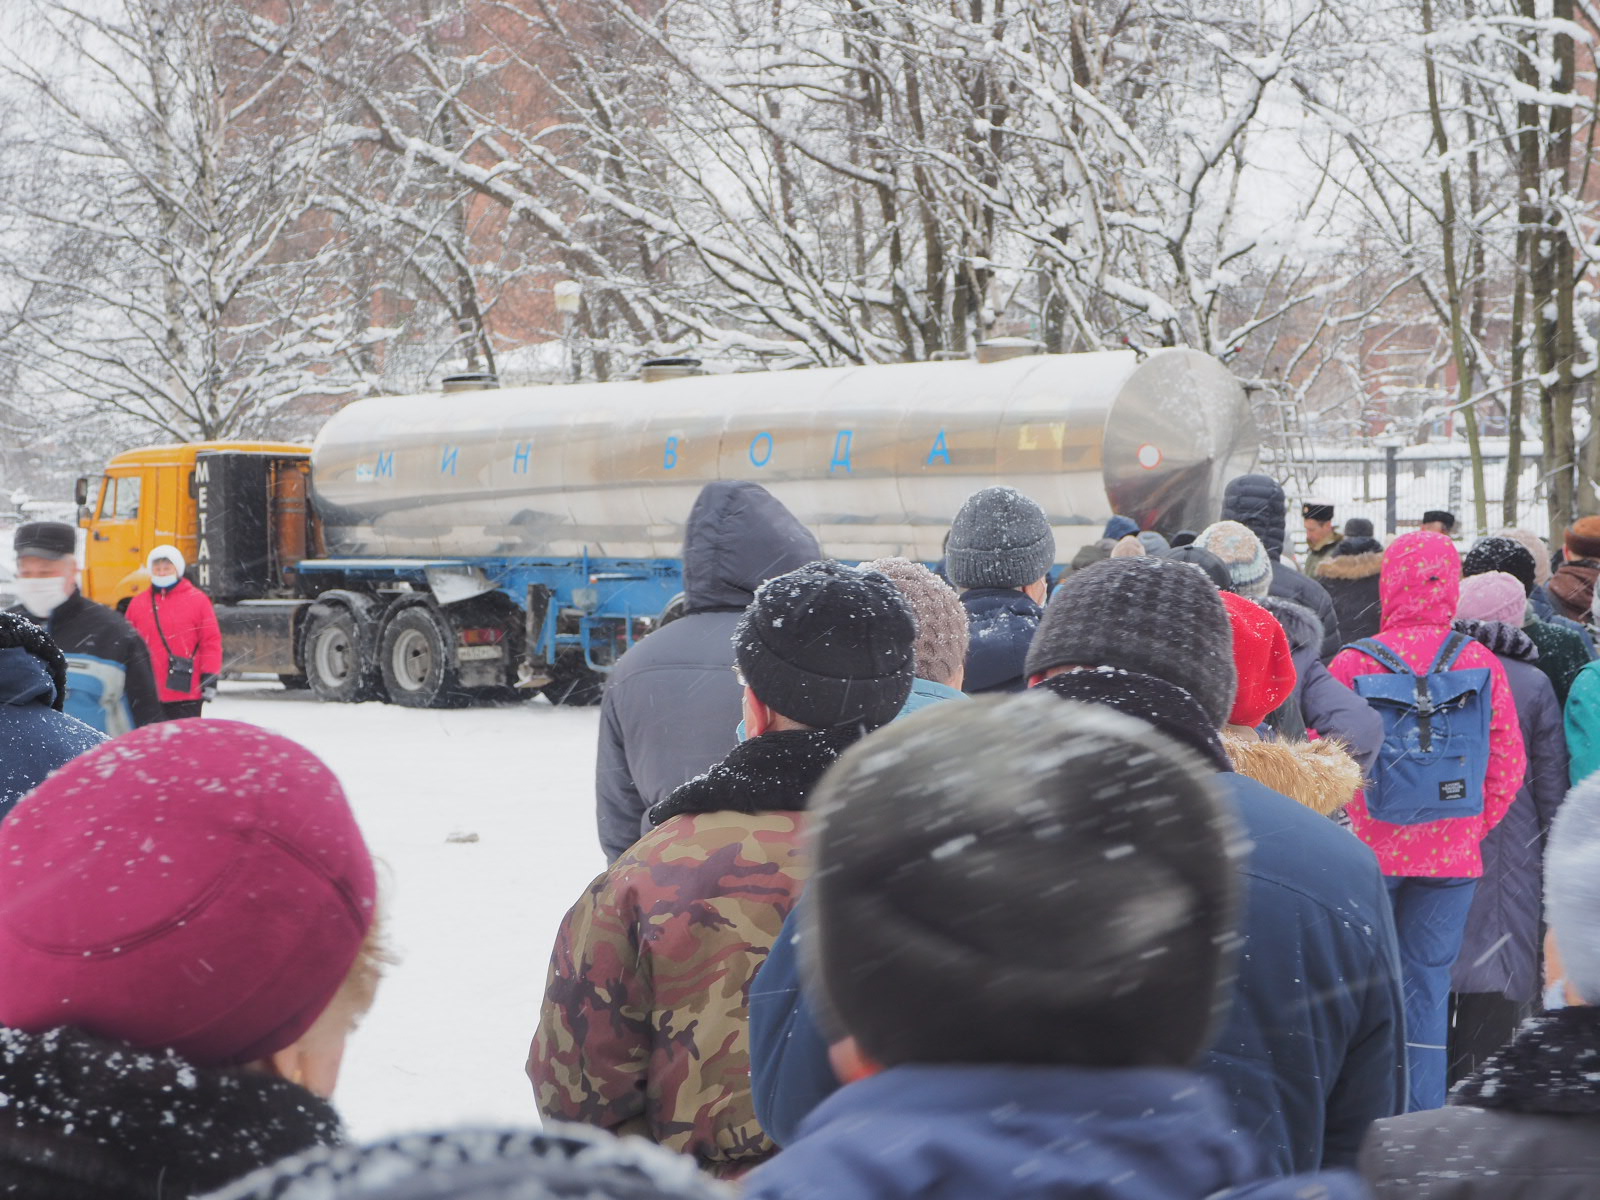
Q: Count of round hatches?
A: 3